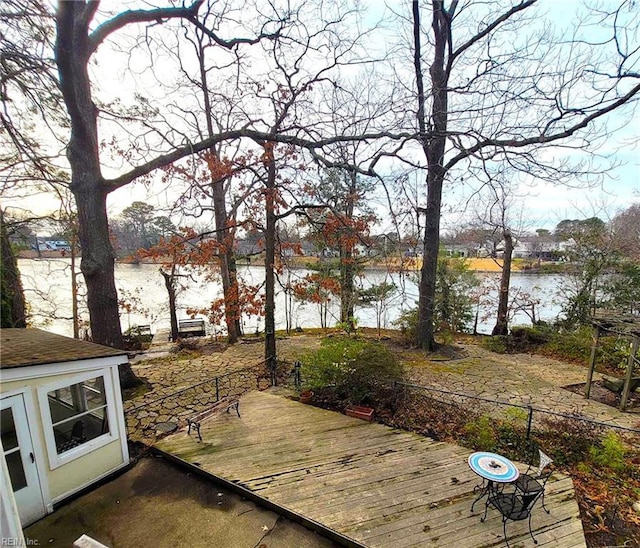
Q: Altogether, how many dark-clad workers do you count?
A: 0